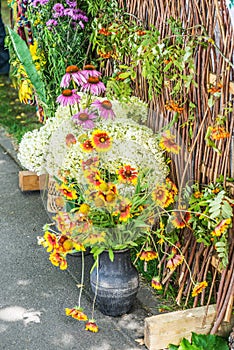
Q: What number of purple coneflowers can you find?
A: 6